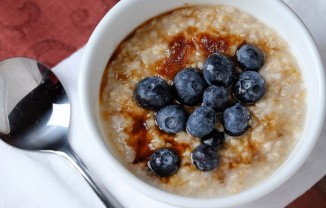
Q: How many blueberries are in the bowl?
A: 12